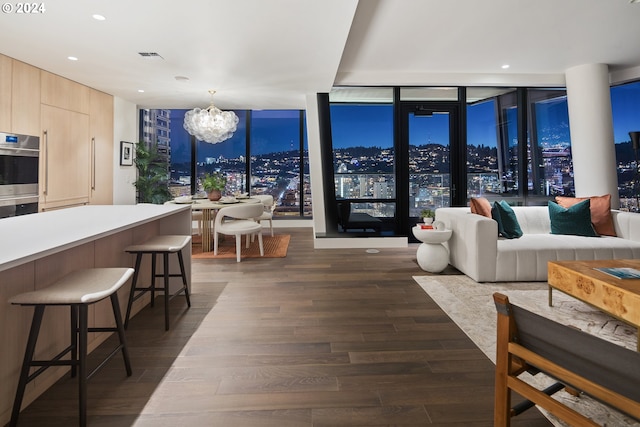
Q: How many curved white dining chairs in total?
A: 2